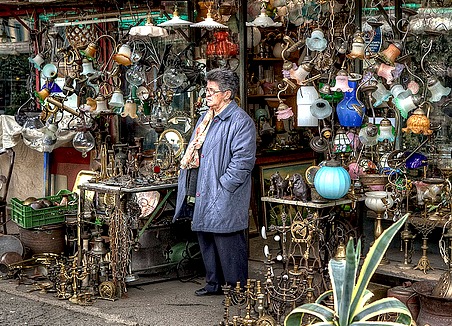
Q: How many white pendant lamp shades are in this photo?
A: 4